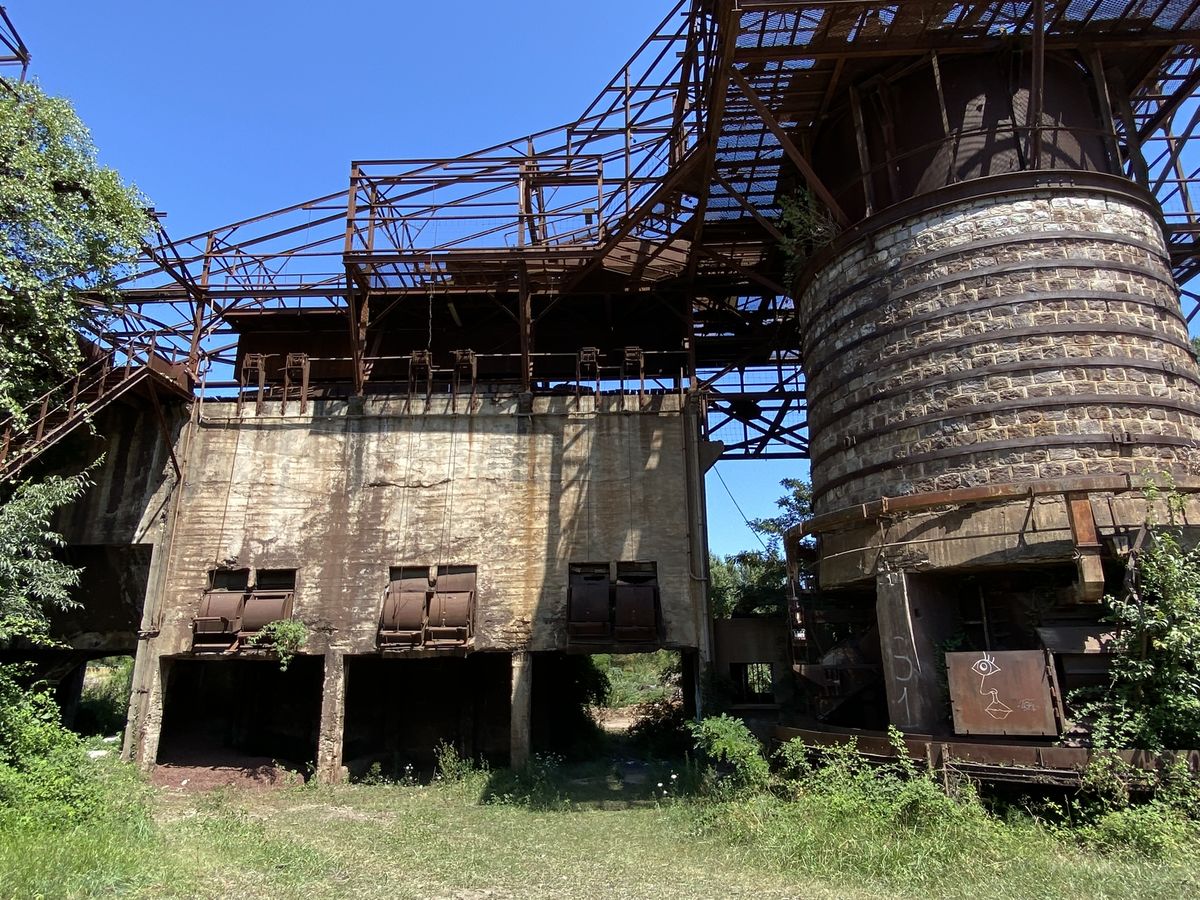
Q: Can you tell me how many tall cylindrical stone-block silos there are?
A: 1